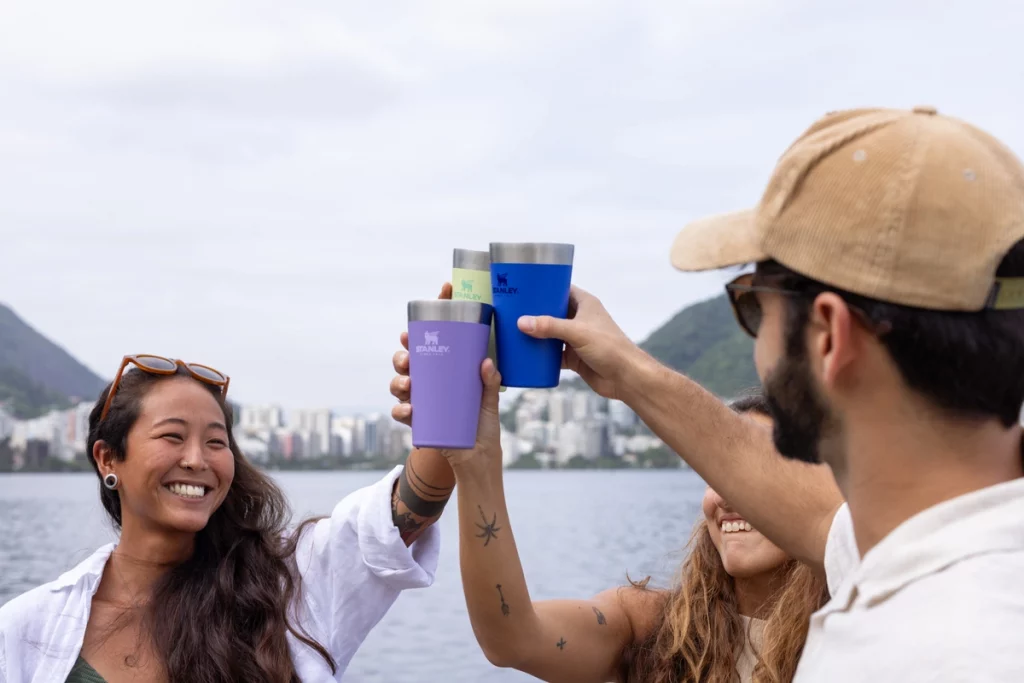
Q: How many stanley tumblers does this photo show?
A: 3